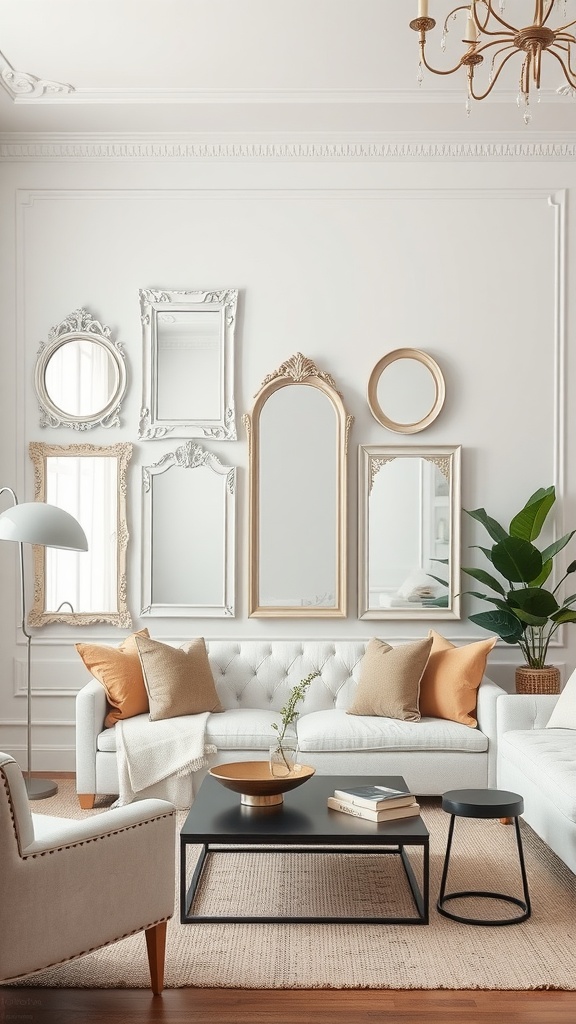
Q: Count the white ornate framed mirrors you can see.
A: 3